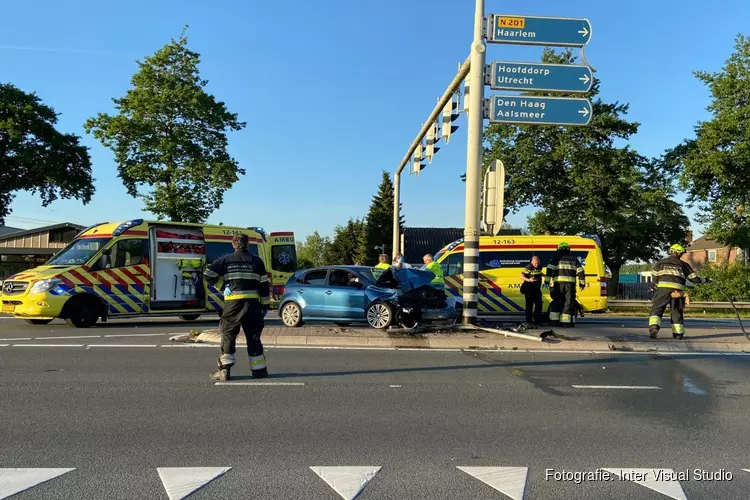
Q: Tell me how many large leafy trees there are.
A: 4